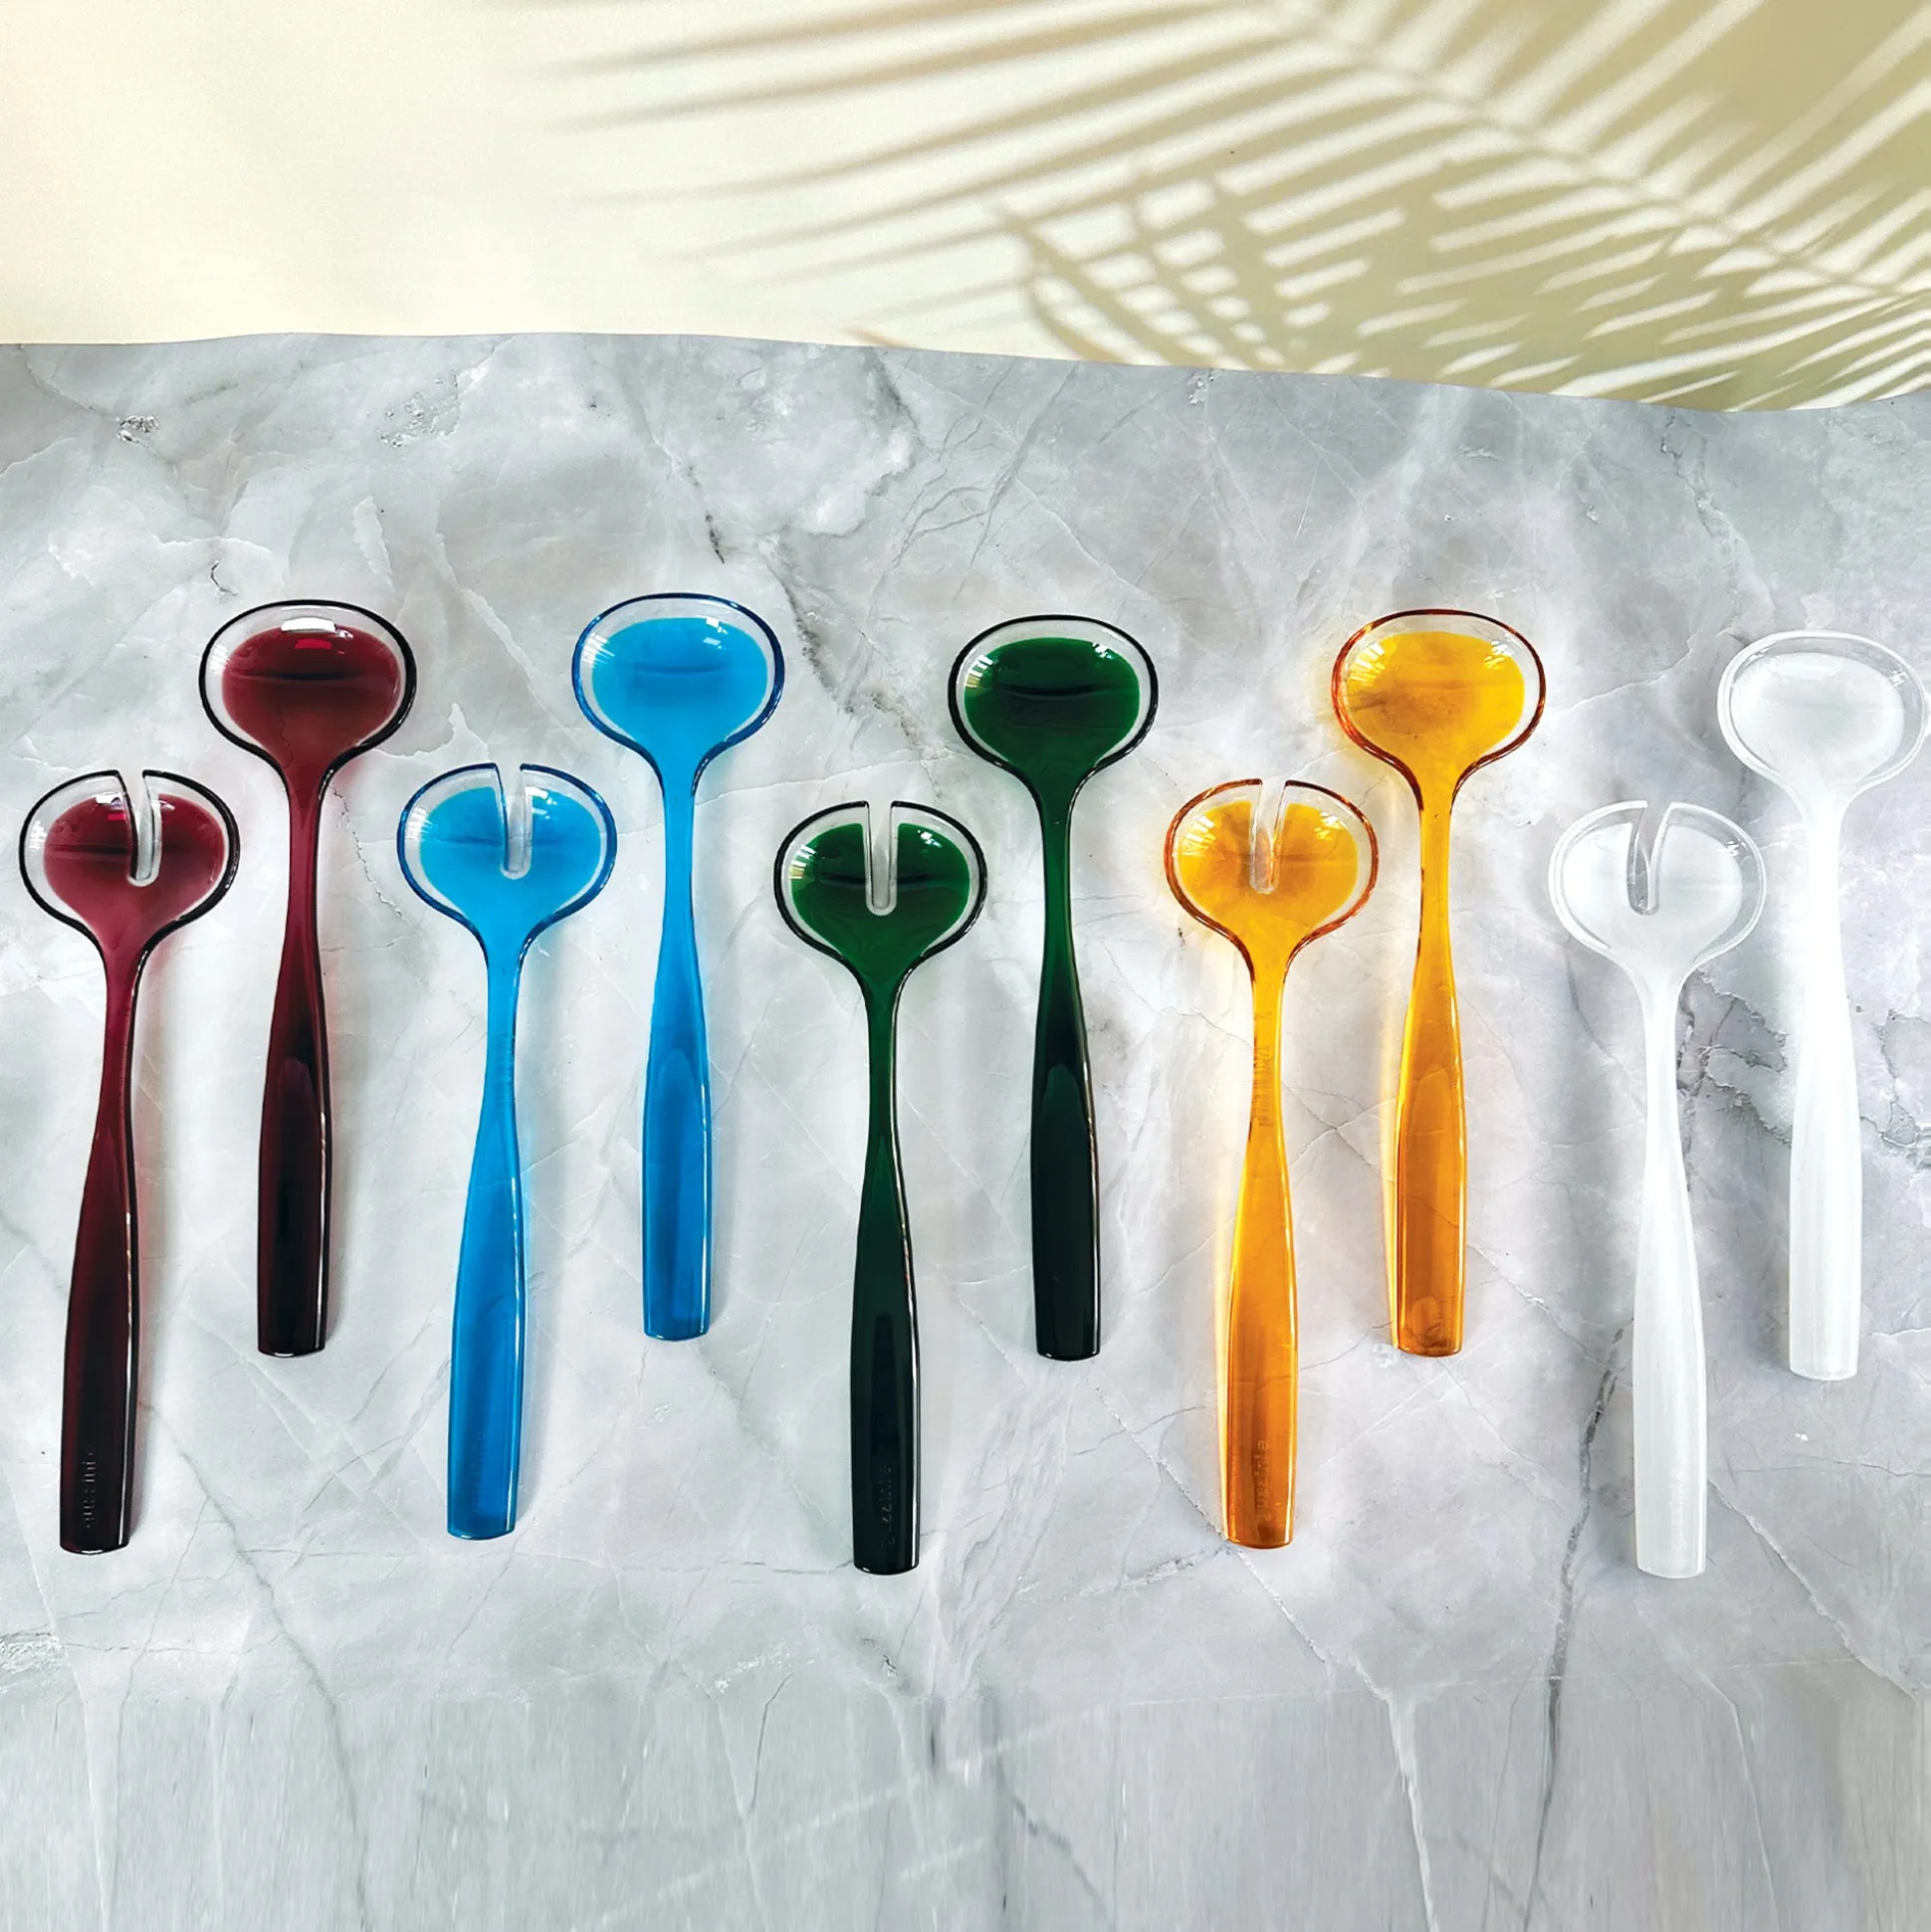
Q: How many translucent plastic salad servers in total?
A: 10